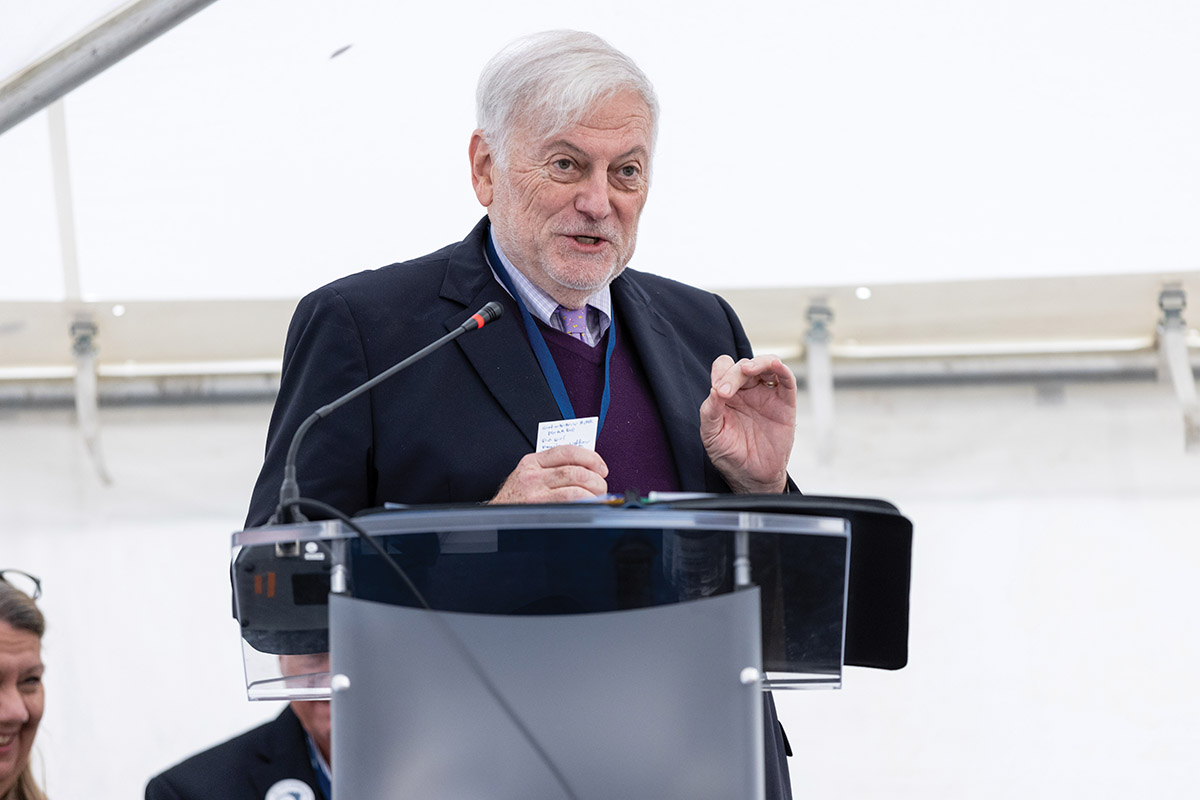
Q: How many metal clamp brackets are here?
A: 3